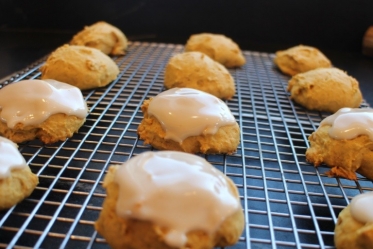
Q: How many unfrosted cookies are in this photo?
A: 6